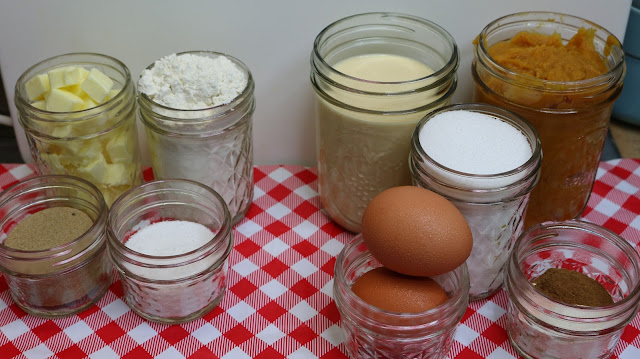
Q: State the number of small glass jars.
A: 4